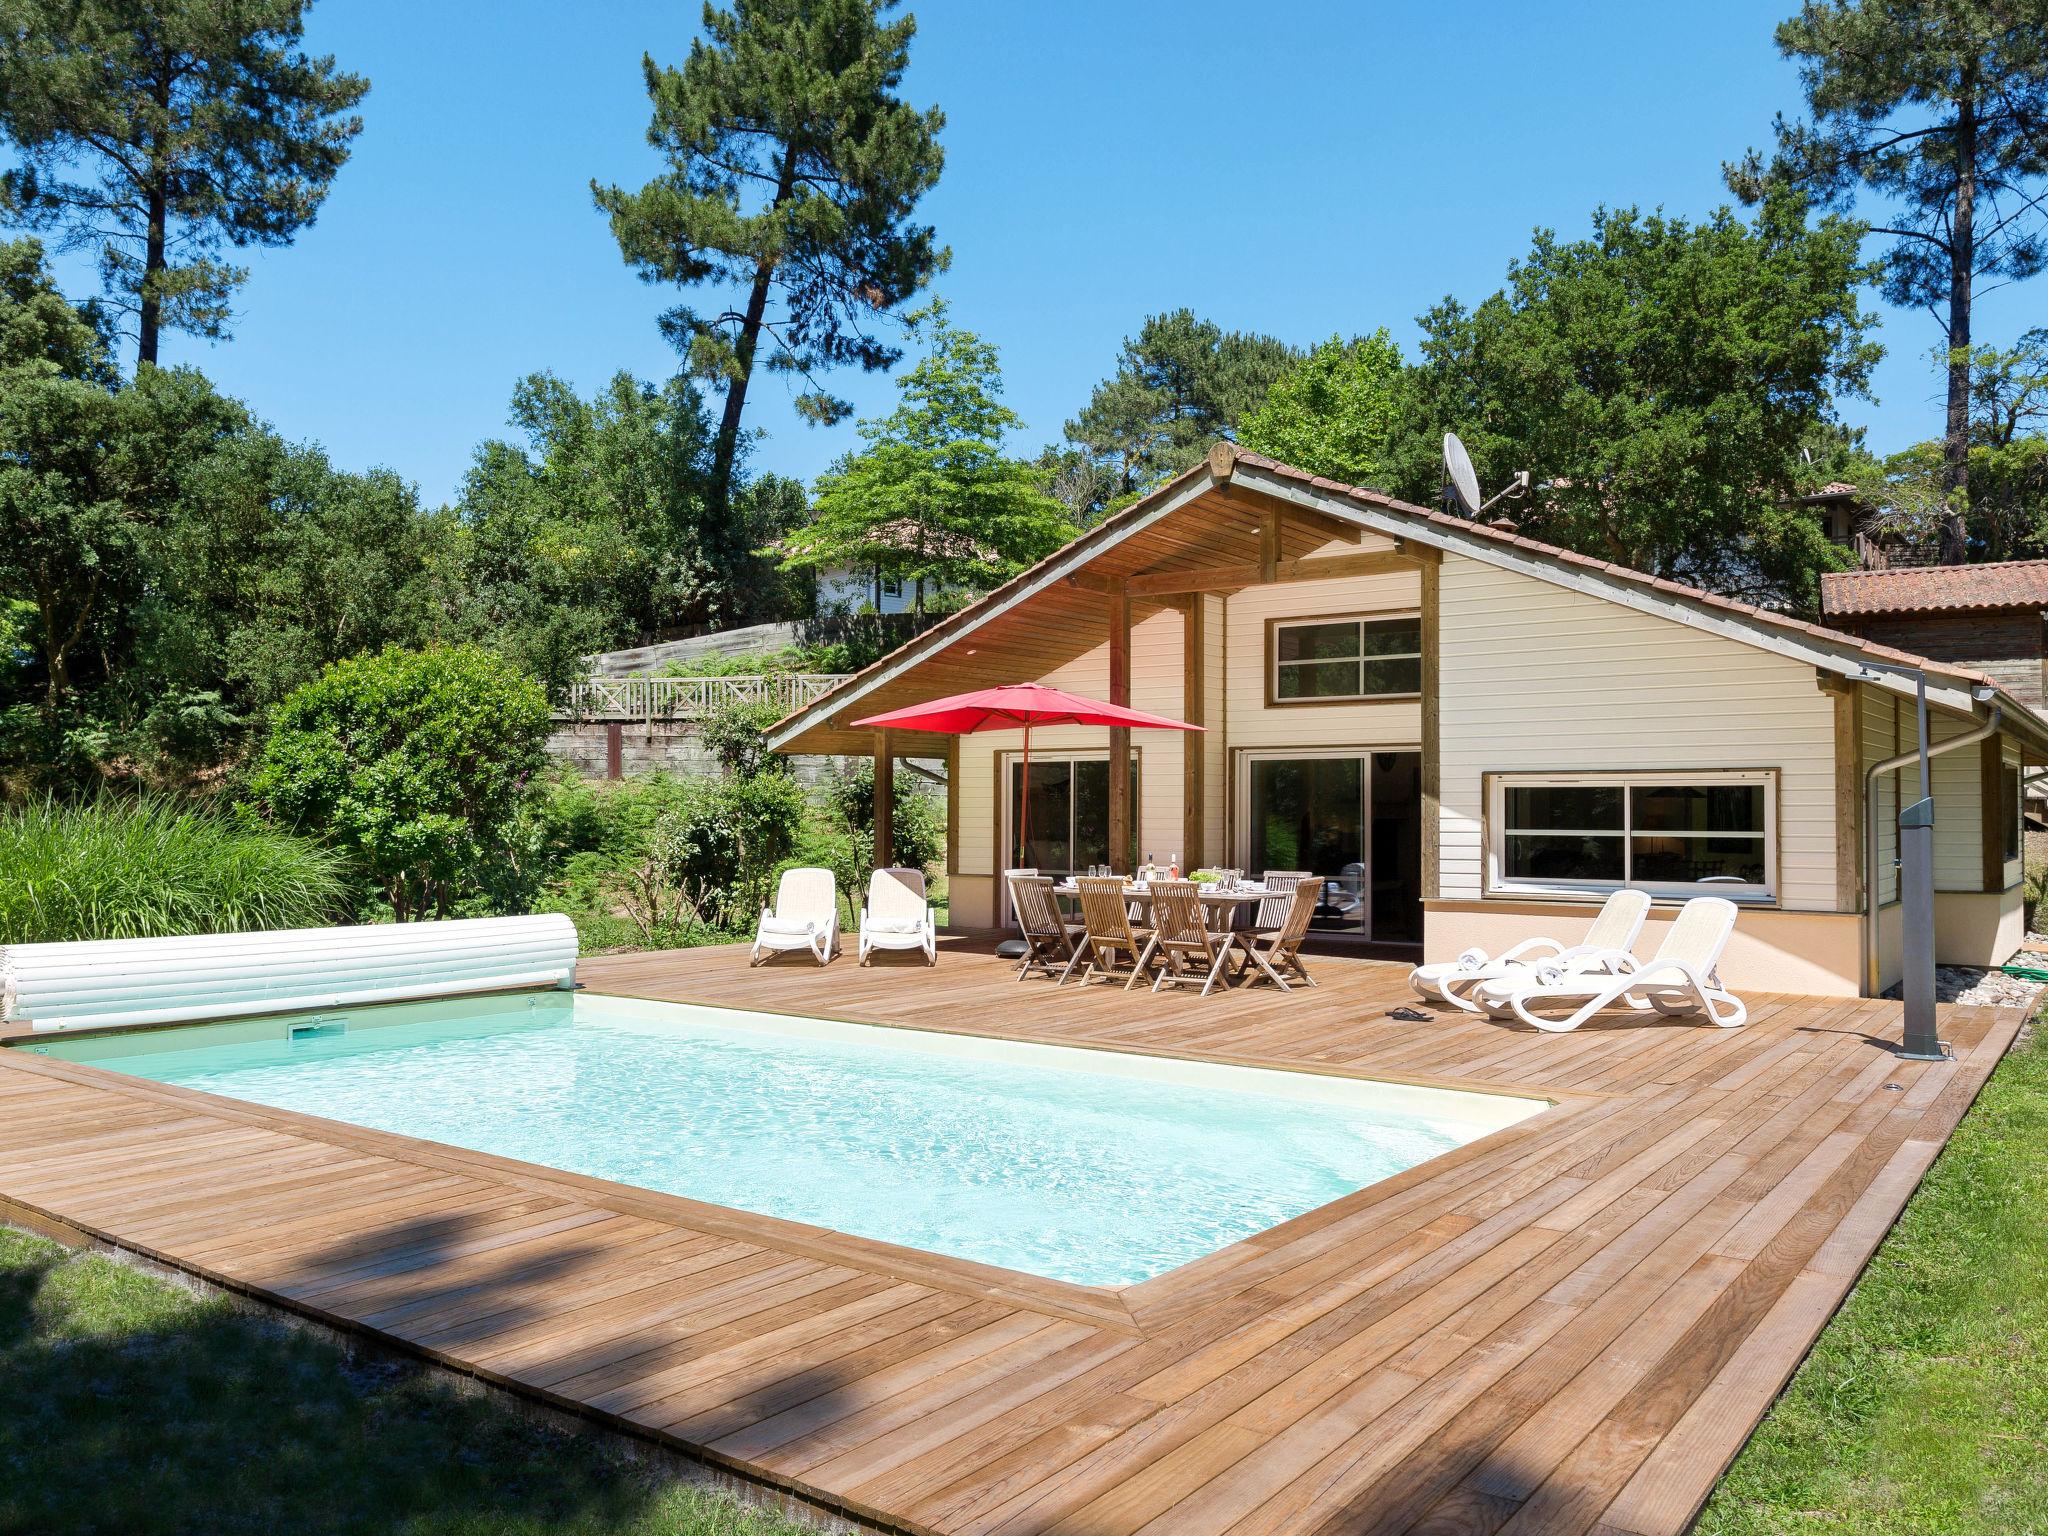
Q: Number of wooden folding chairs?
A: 8